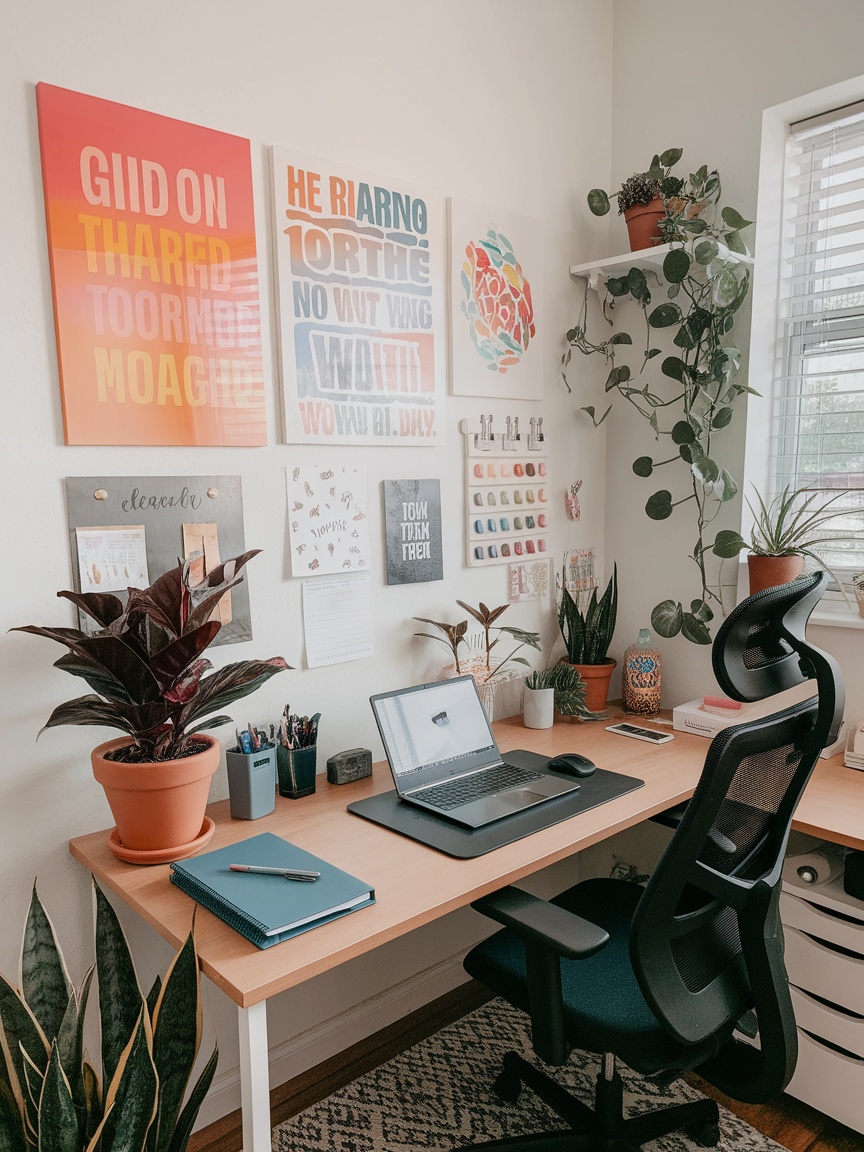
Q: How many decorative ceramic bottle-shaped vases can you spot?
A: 1